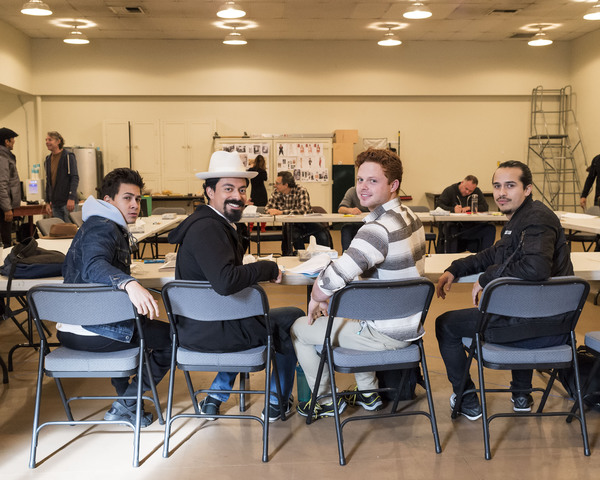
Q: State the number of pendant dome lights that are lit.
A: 8